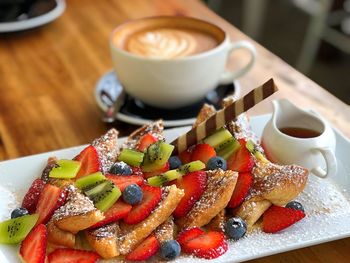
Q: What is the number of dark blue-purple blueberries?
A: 8